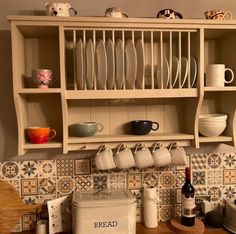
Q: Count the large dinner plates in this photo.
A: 7